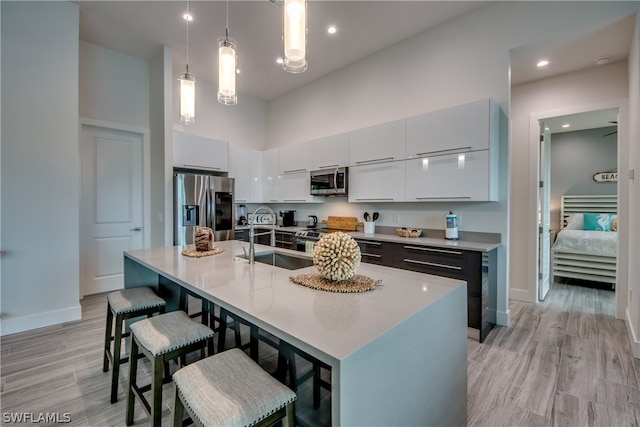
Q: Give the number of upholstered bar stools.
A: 3